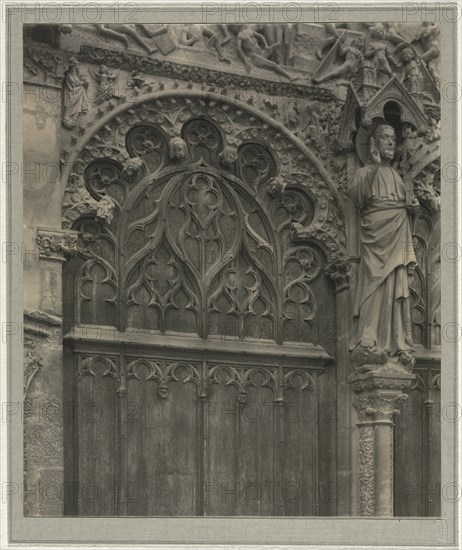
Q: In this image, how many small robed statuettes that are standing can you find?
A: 1